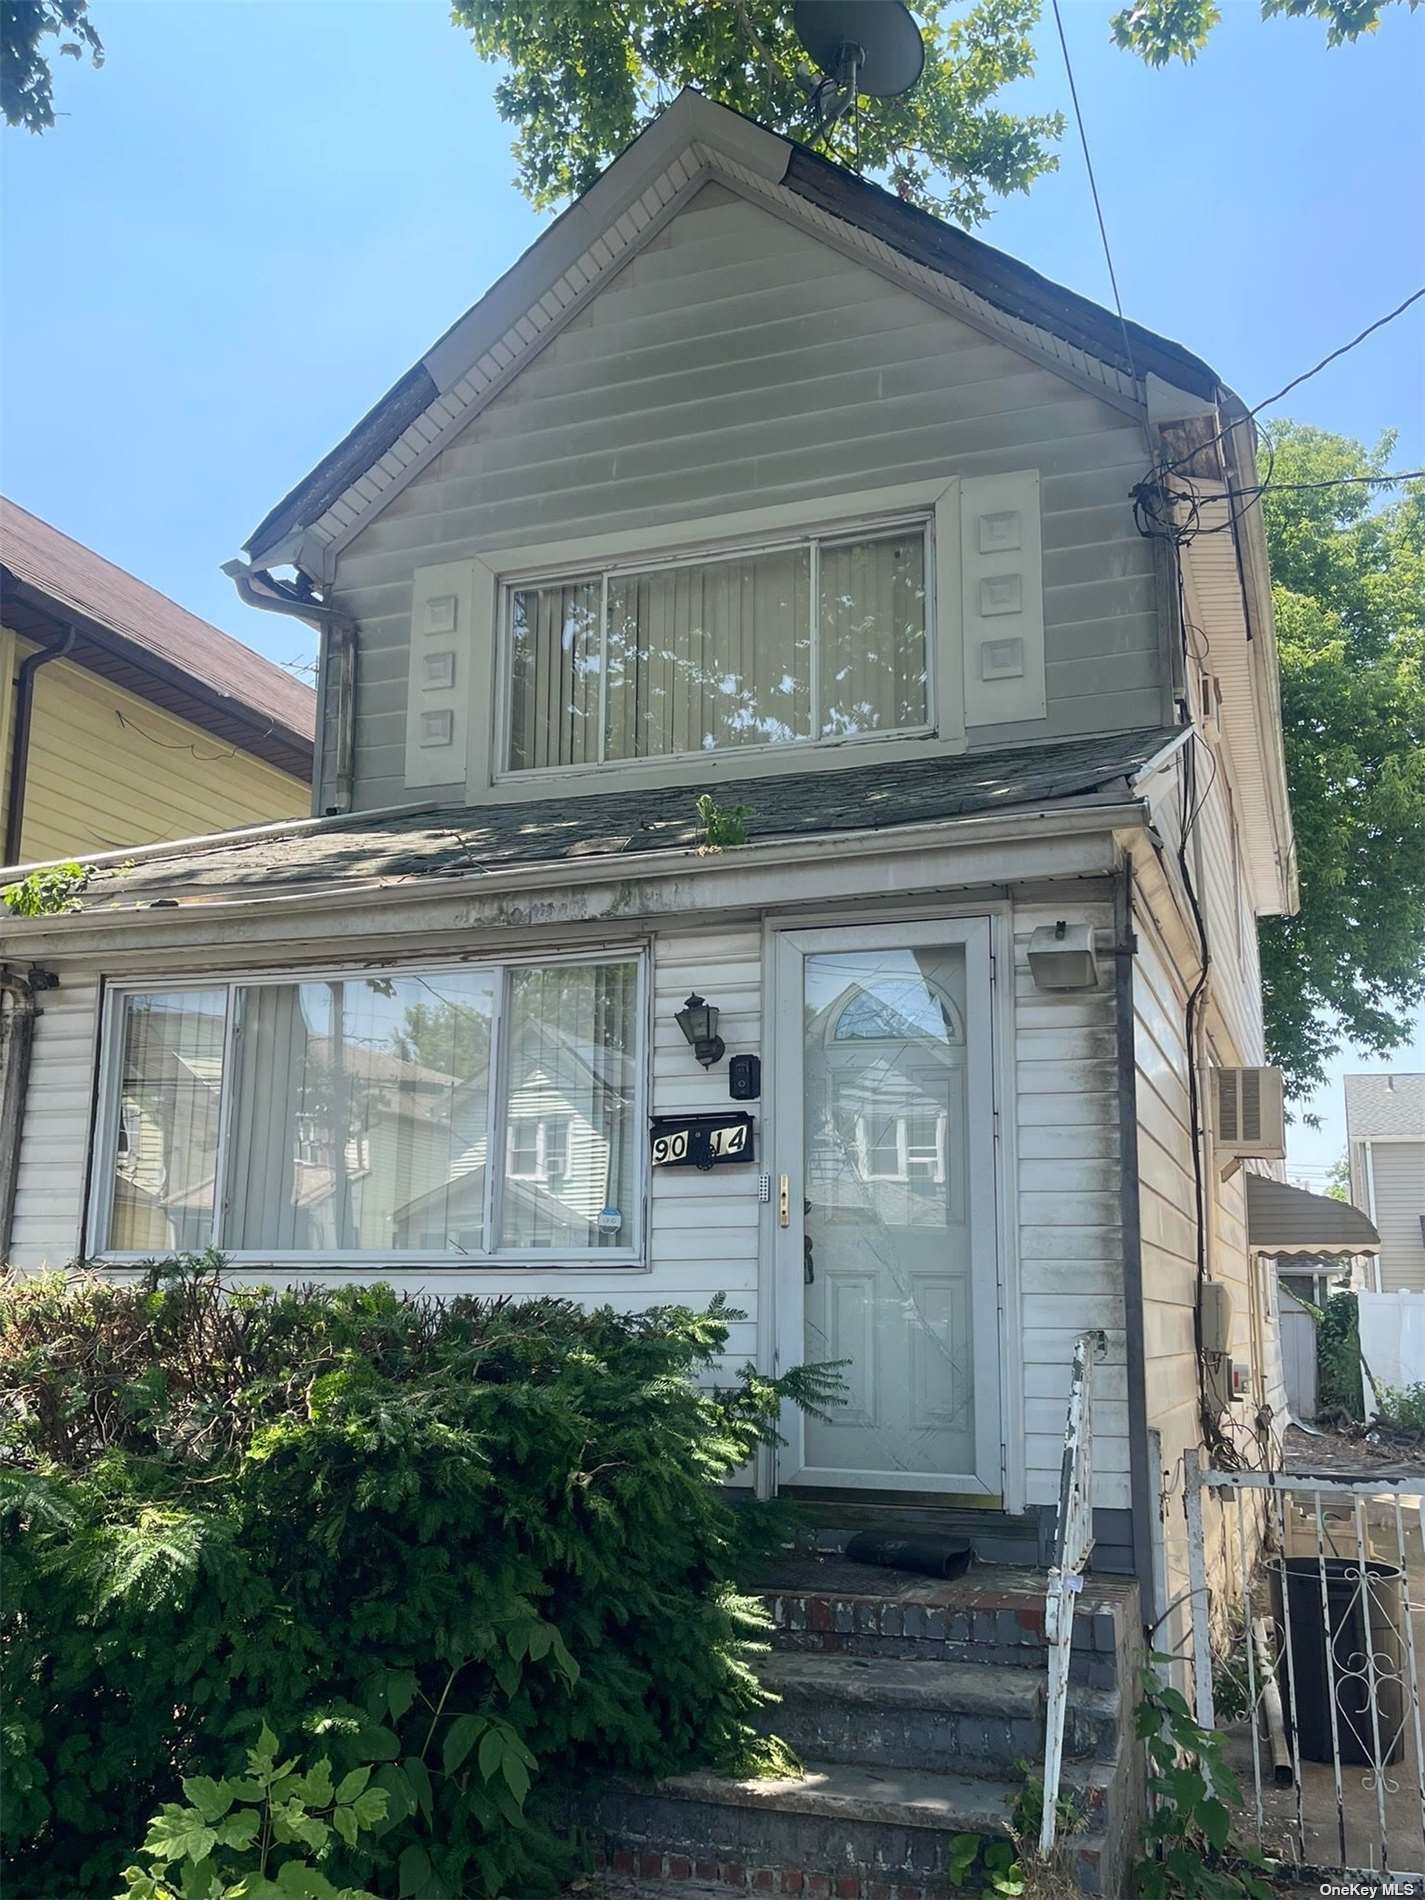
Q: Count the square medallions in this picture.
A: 6